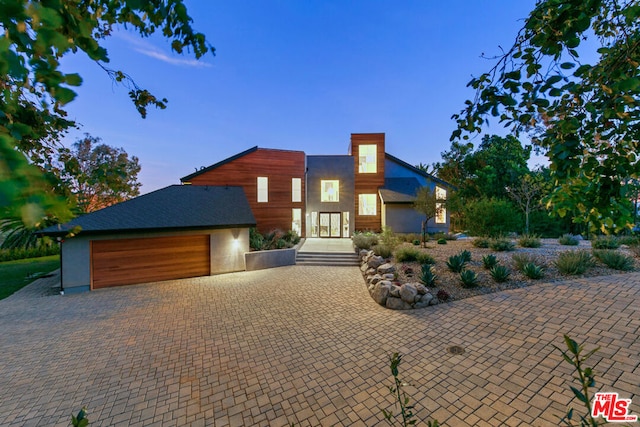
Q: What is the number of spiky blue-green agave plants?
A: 8